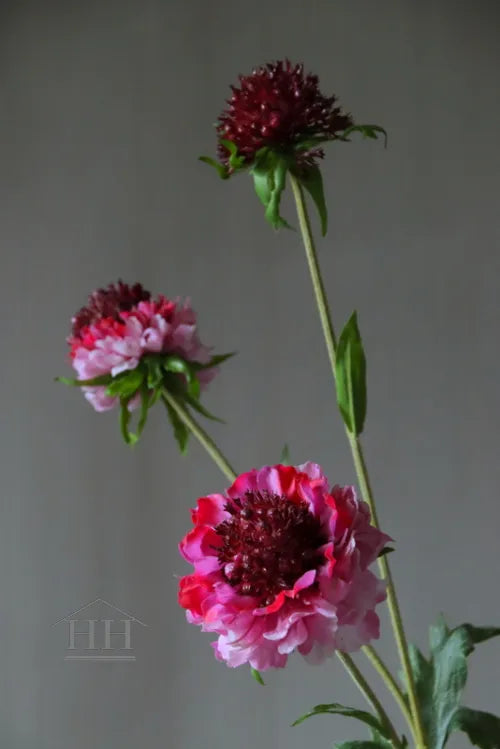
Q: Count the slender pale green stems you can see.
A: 3